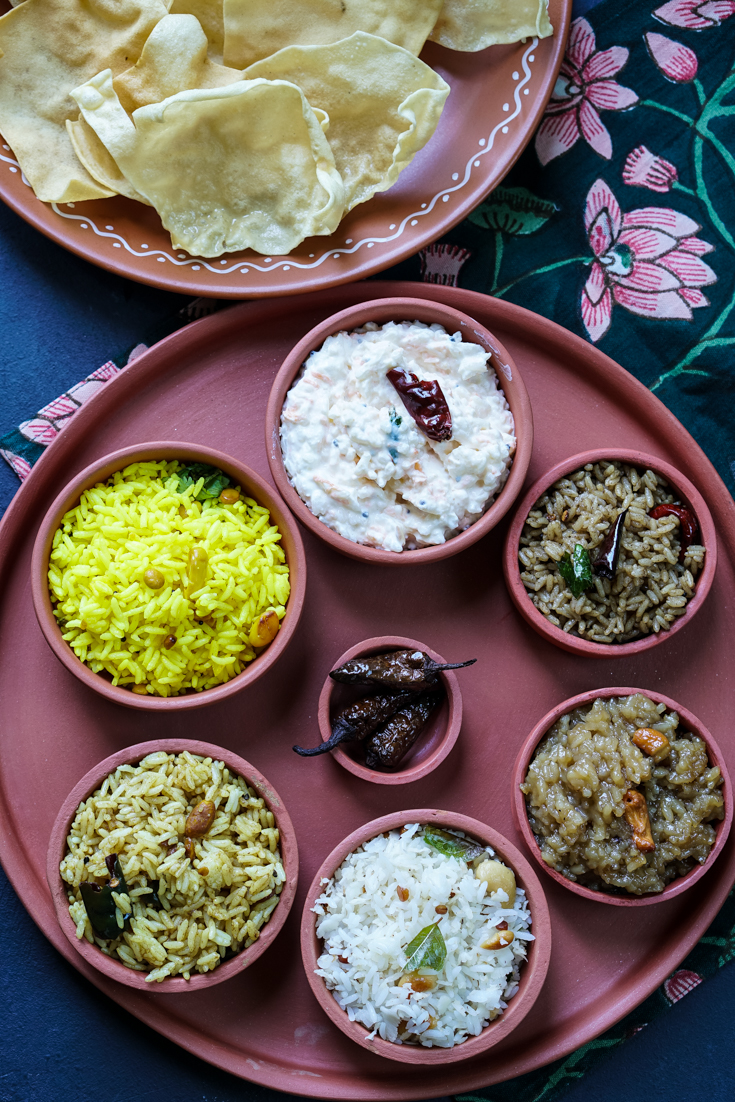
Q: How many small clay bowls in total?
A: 7